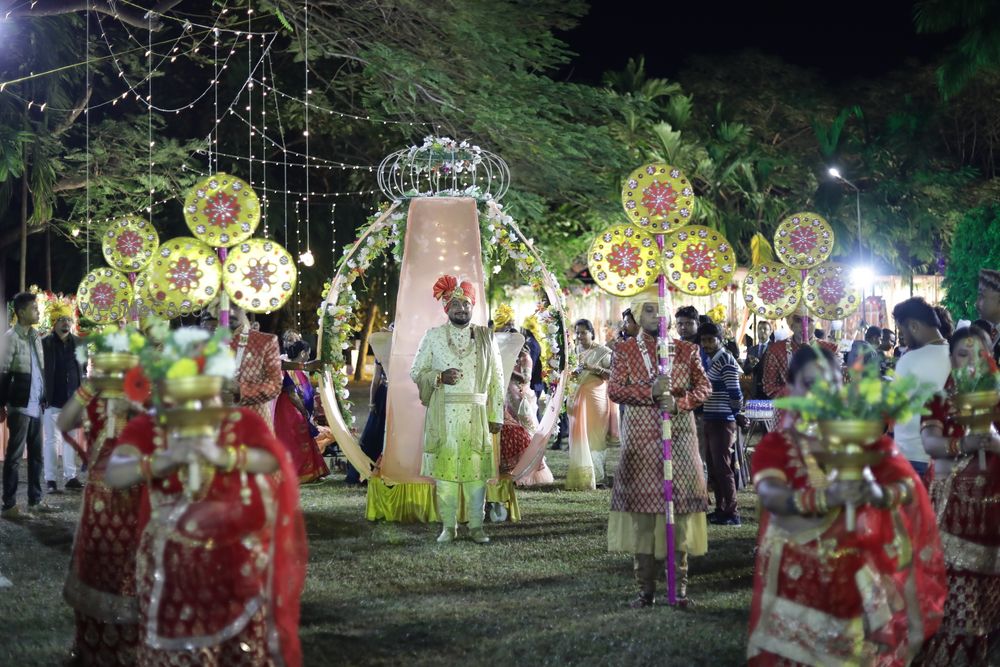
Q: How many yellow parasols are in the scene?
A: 12